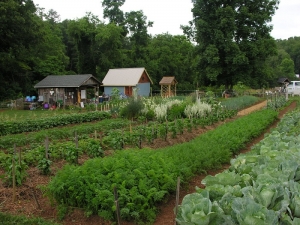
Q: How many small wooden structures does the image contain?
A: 3